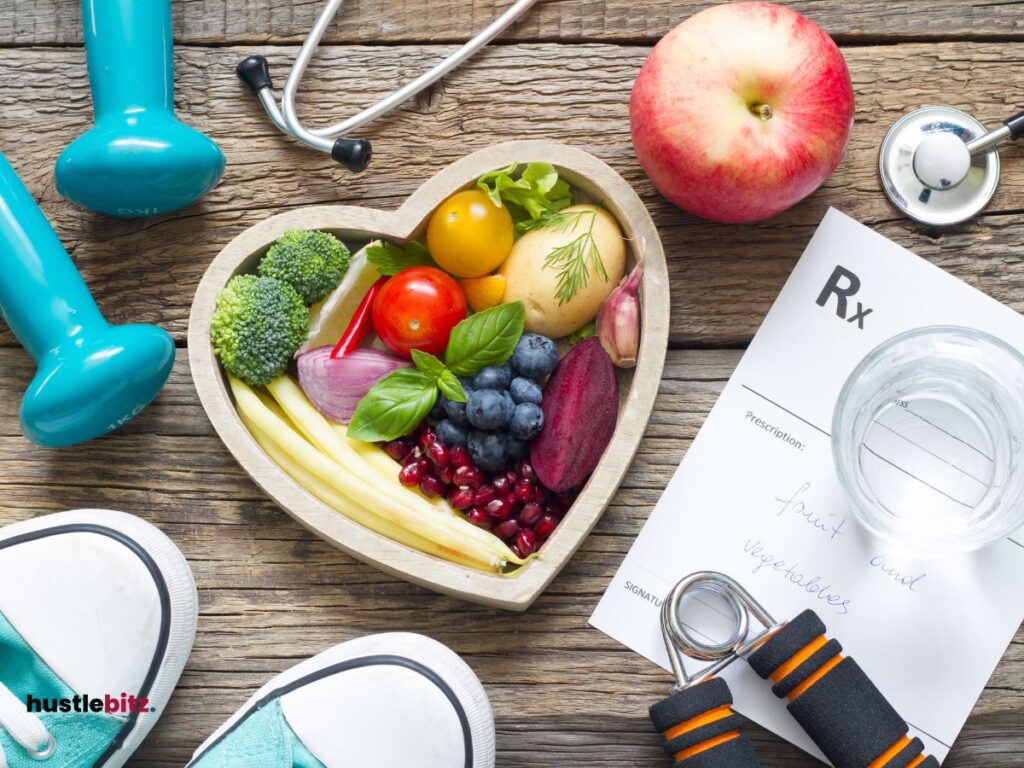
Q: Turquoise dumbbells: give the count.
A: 2